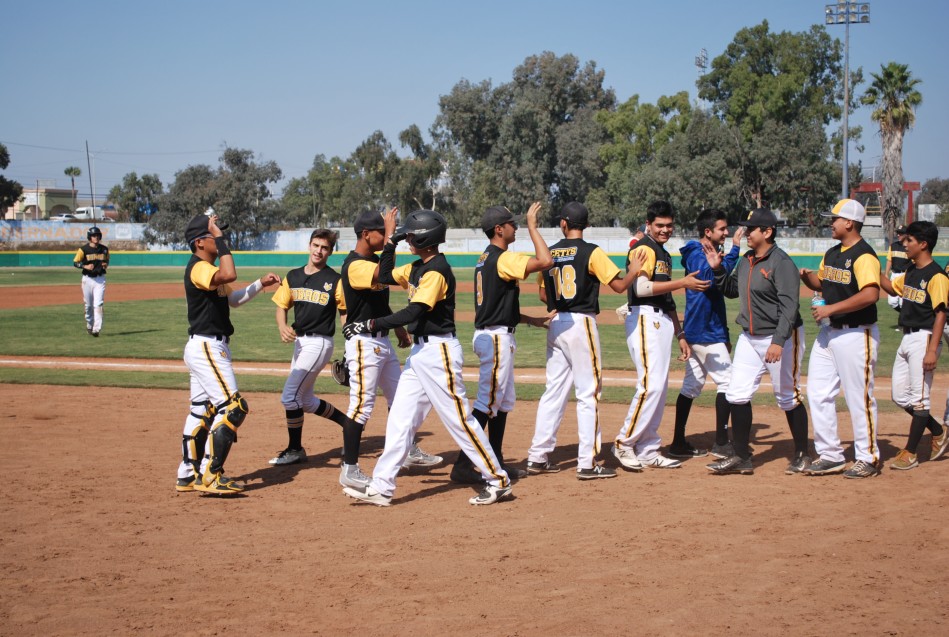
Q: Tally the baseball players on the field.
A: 13